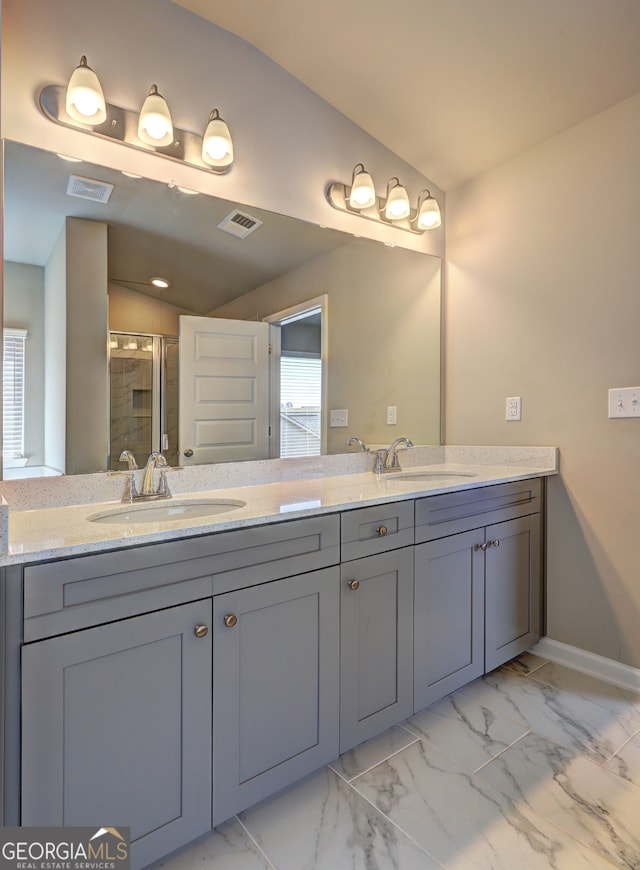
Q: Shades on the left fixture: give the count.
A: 3